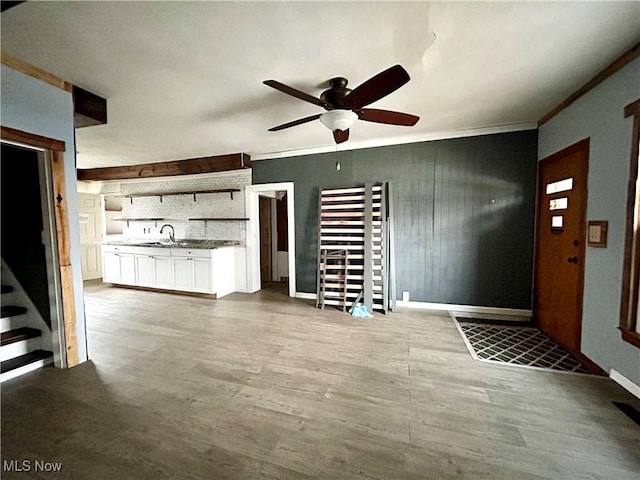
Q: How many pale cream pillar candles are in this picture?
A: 0